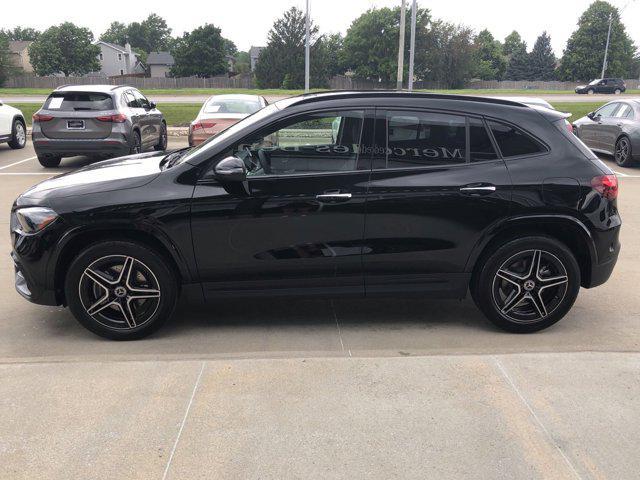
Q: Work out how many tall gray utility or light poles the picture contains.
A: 4